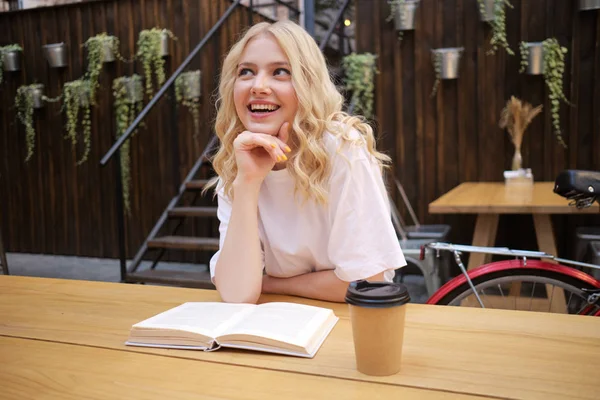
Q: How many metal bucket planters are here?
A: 14